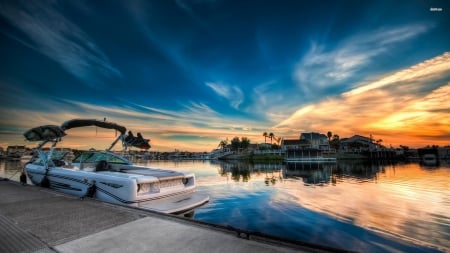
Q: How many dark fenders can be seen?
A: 3